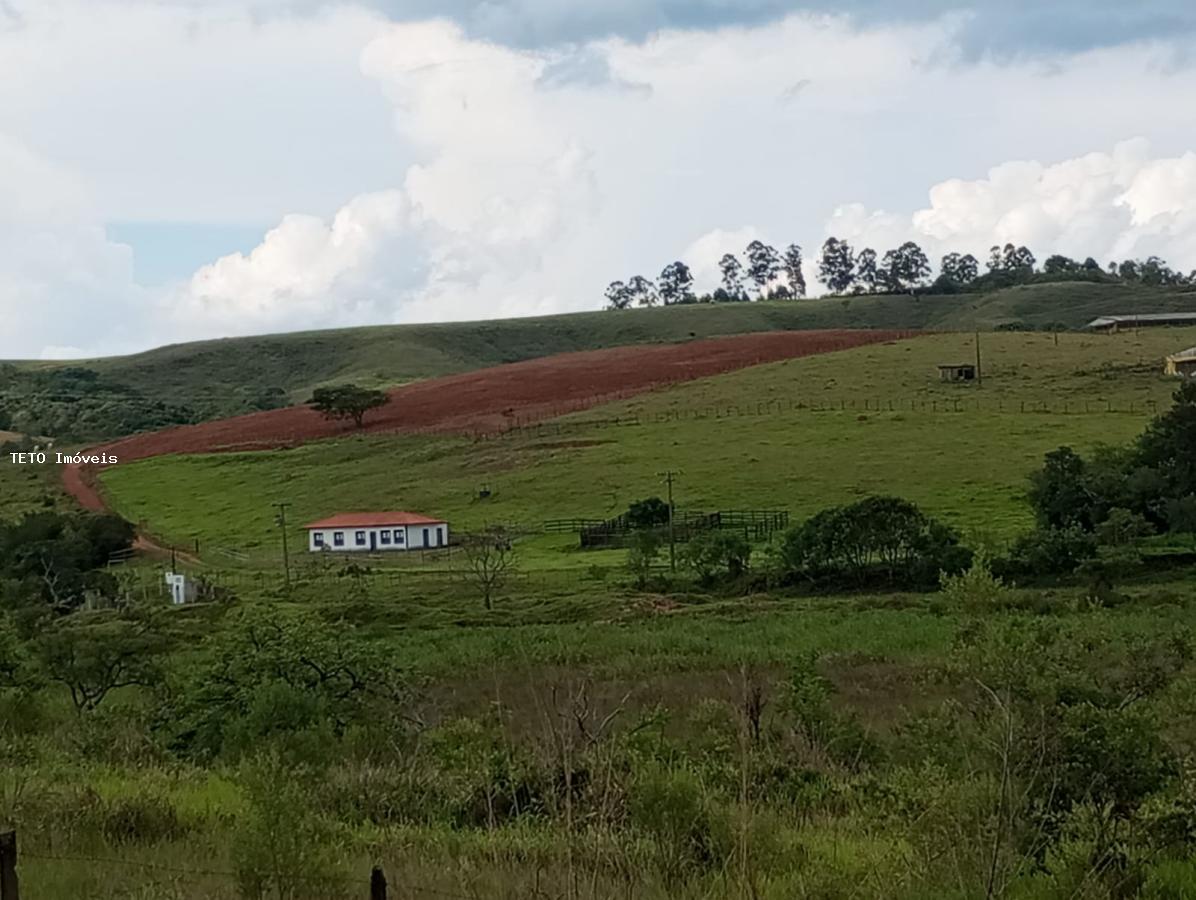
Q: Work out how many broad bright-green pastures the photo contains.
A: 1